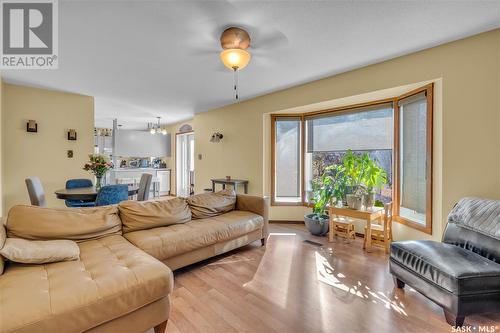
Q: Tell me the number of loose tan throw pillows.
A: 1